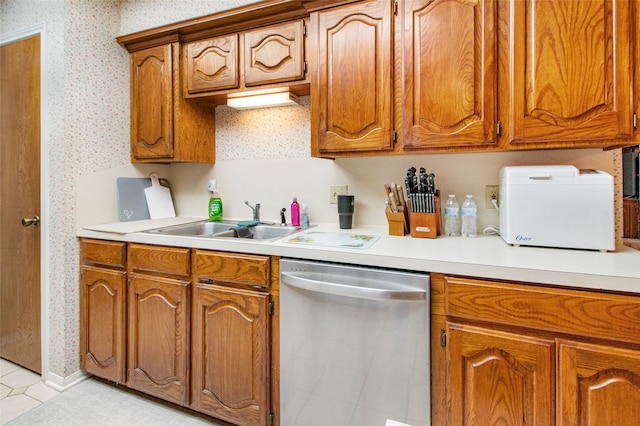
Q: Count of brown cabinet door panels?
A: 11